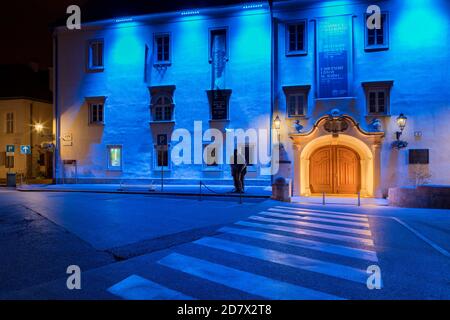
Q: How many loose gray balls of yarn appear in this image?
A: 0